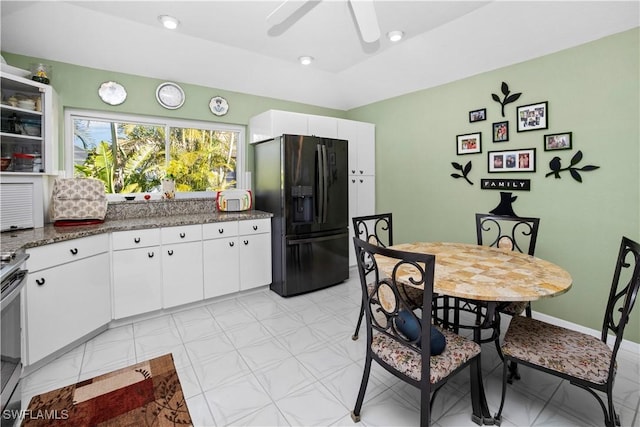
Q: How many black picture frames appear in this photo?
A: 6